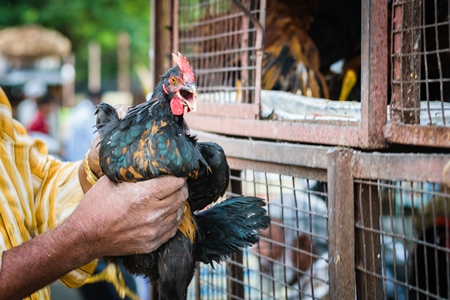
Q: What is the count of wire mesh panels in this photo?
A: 4